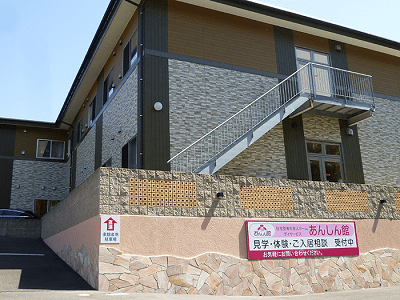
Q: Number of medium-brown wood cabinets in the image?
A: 0